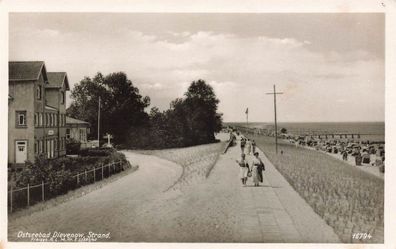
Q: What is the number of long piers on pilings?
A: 1